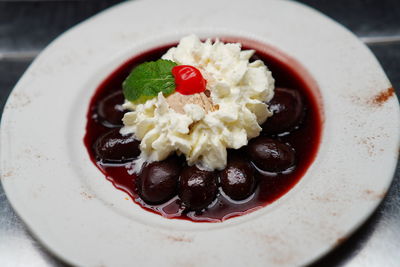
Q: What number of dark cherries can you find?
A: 7